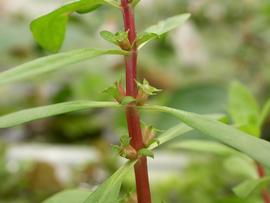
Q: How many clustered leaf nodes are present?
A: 3